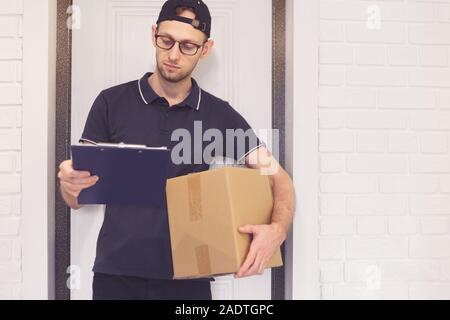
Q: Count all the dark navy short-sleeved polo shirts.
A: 1